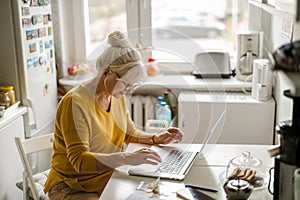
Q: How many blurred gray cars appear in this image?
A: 1